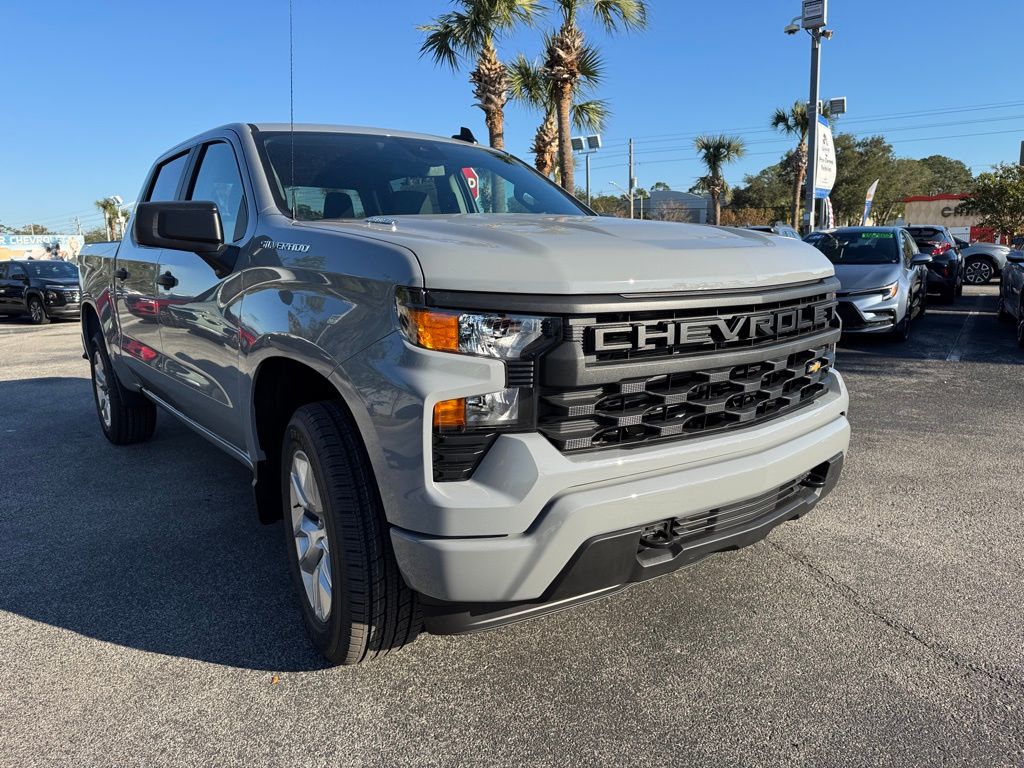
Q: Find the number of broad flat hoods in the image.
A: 1